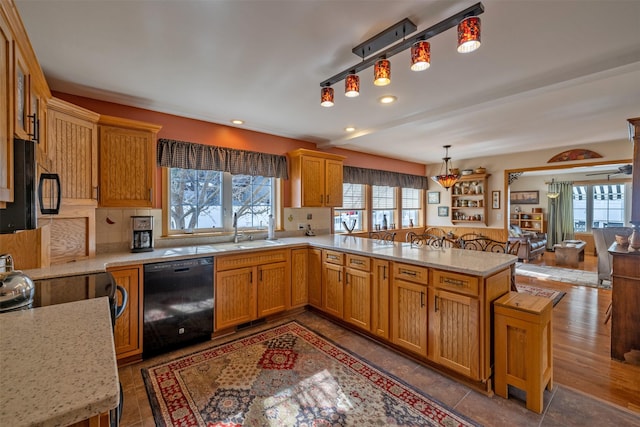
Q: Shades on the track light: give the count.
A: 5